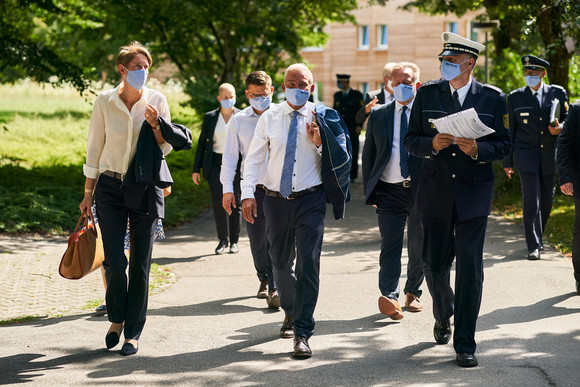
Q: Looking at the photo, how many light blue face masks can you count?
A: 7